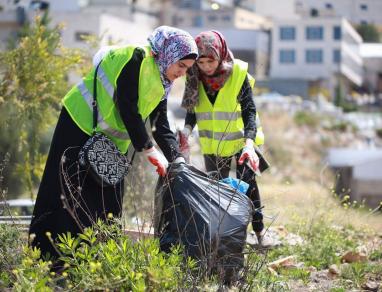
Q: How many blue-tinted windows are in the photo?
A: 6